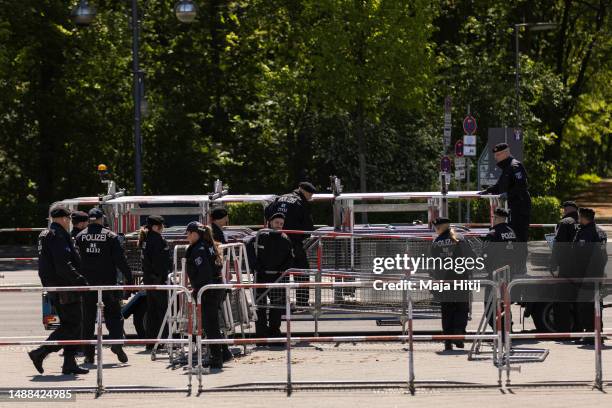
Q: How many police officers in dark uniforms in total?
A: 13